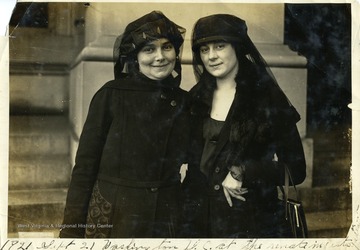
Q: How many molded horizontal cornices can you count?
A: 1